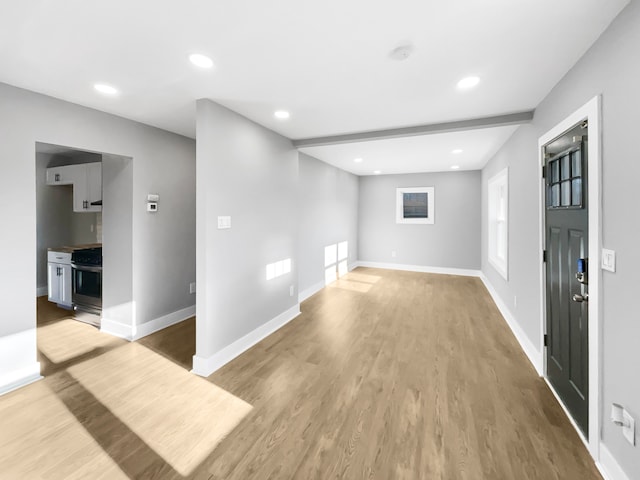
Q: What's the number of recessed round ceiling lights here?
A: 8